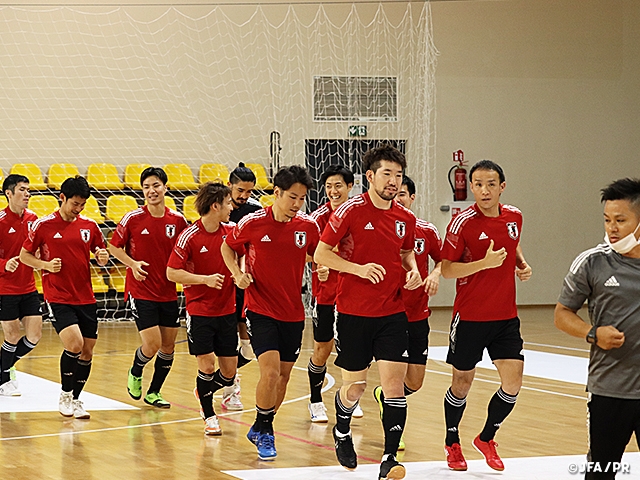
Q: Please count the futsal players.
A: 10